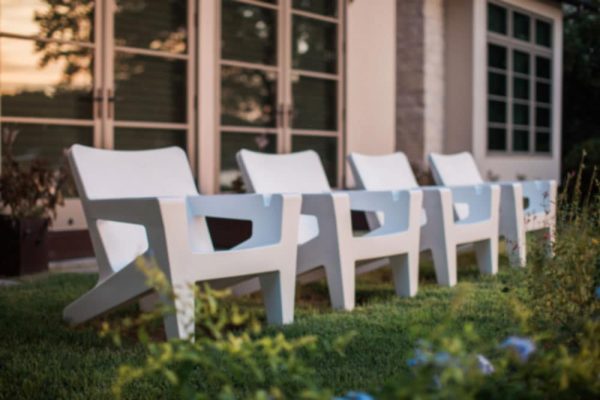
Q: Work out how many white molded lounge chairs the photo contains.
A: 4